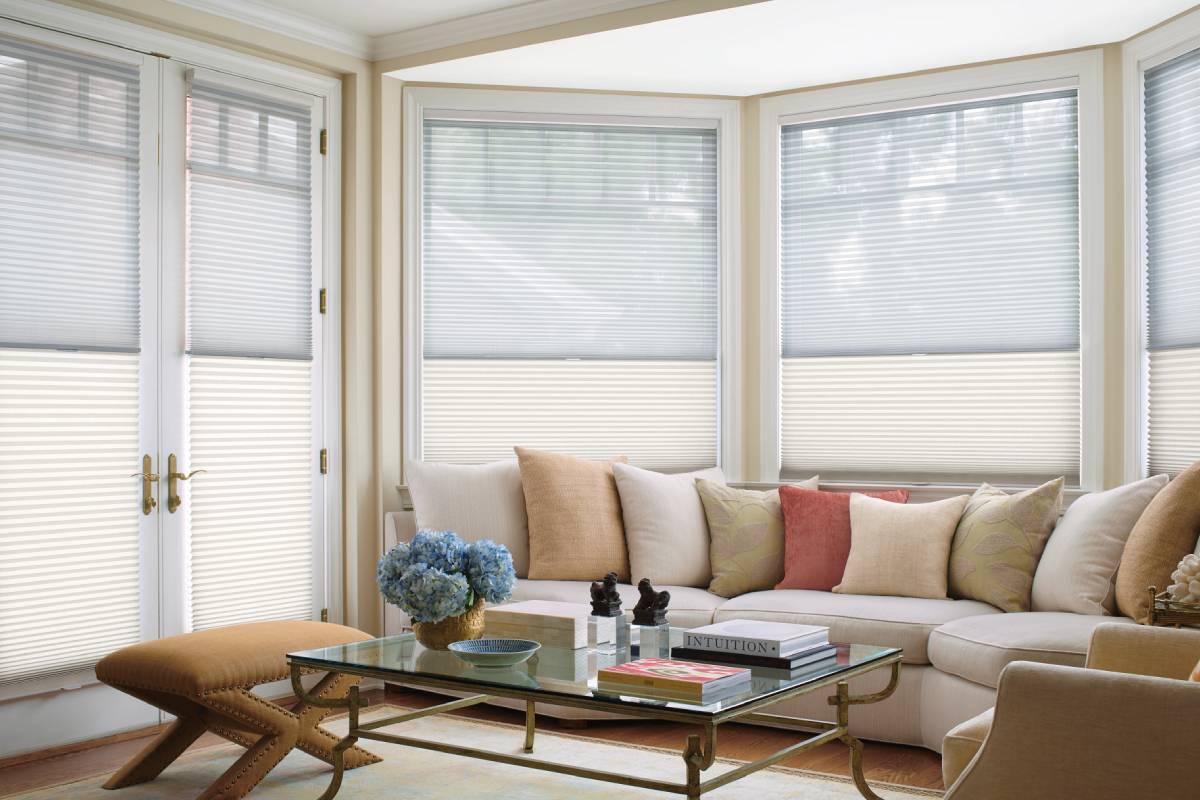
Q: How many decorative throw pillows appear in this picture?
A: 9